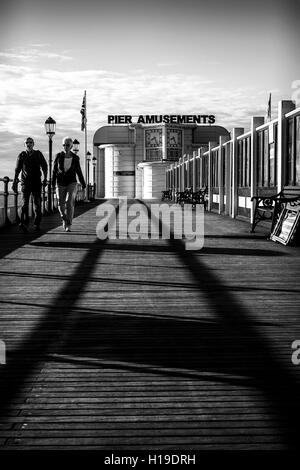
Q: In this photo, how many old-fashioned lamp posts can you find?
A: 4